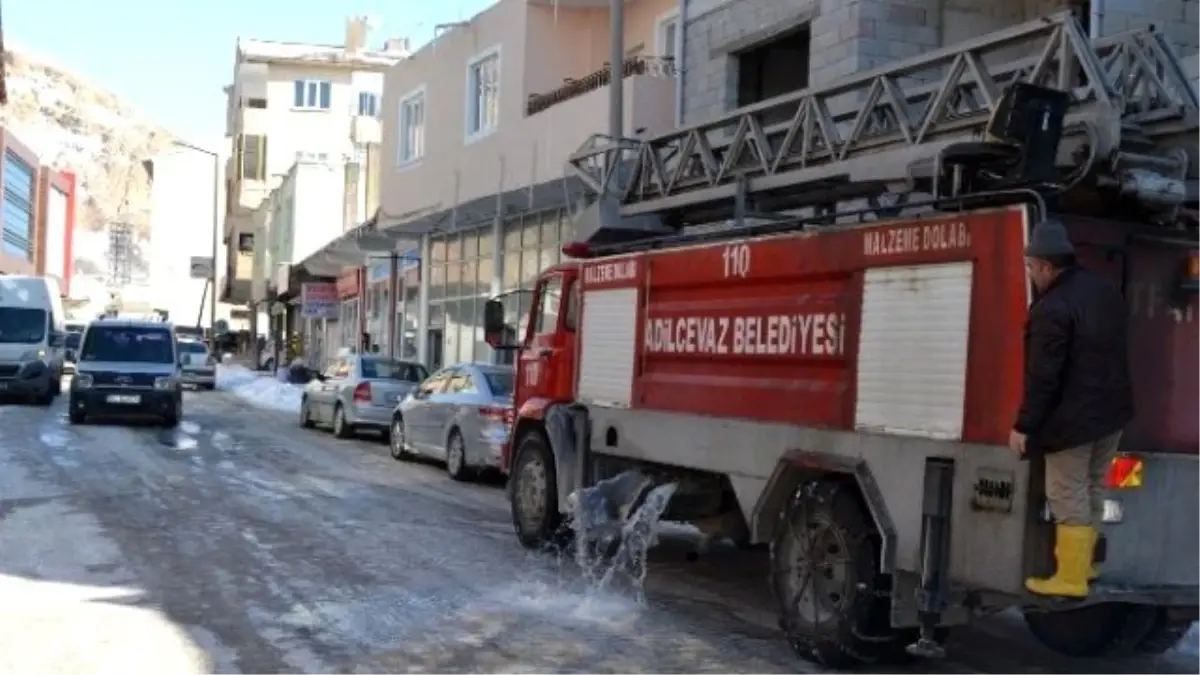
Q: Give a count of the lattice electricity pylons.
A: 1